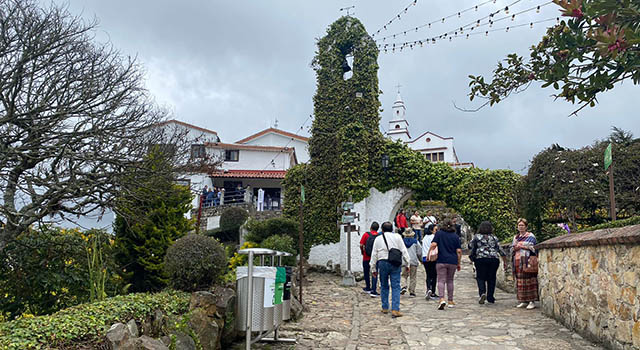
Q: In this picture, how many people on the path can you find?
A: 11